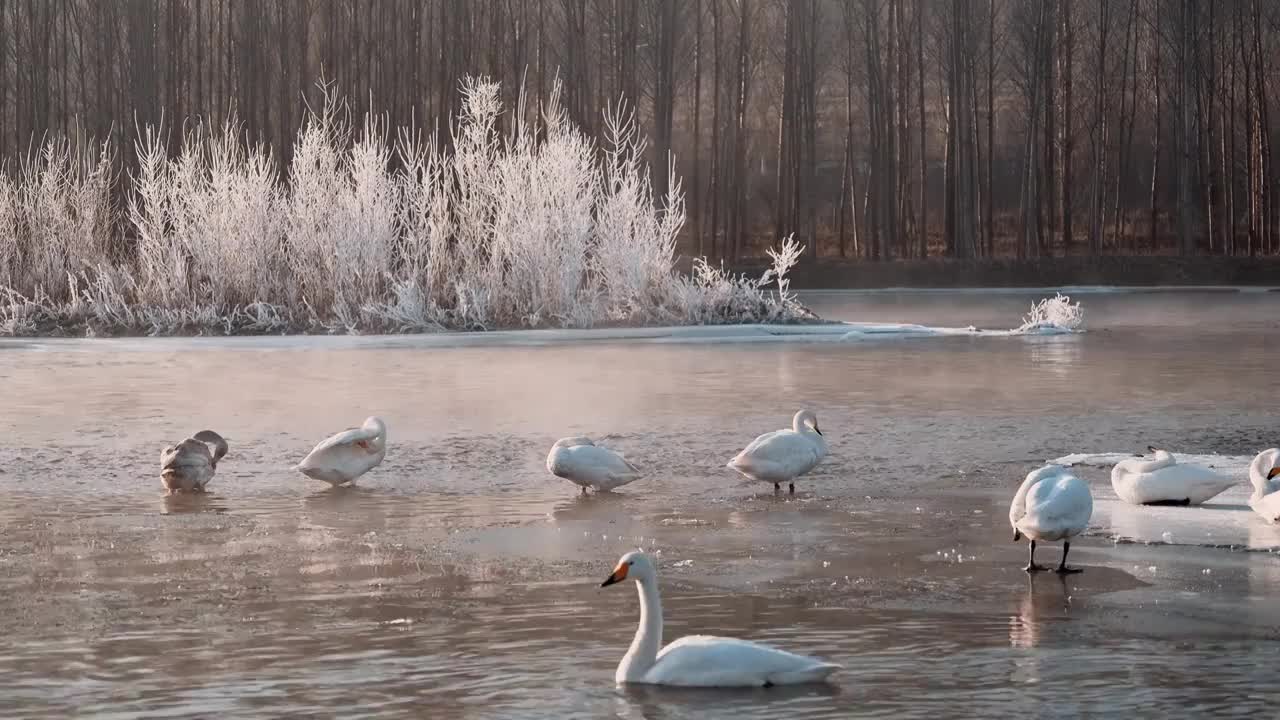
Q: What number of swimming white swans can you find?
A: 1